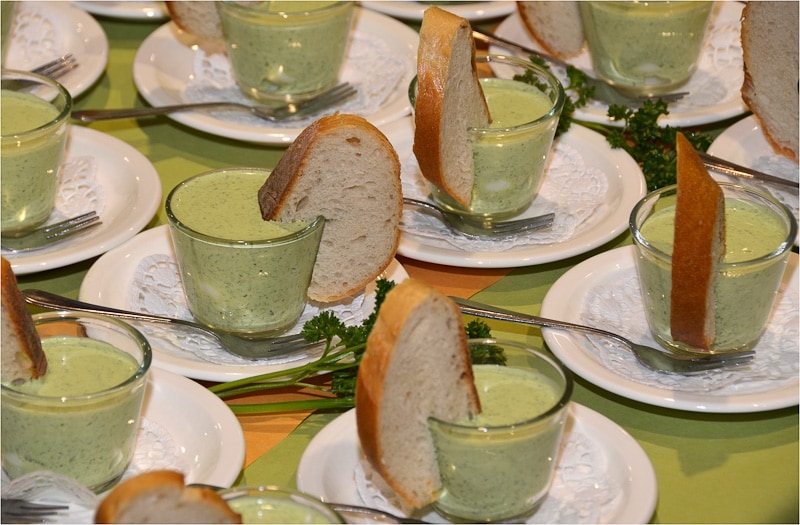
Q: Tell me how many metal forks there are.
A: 10